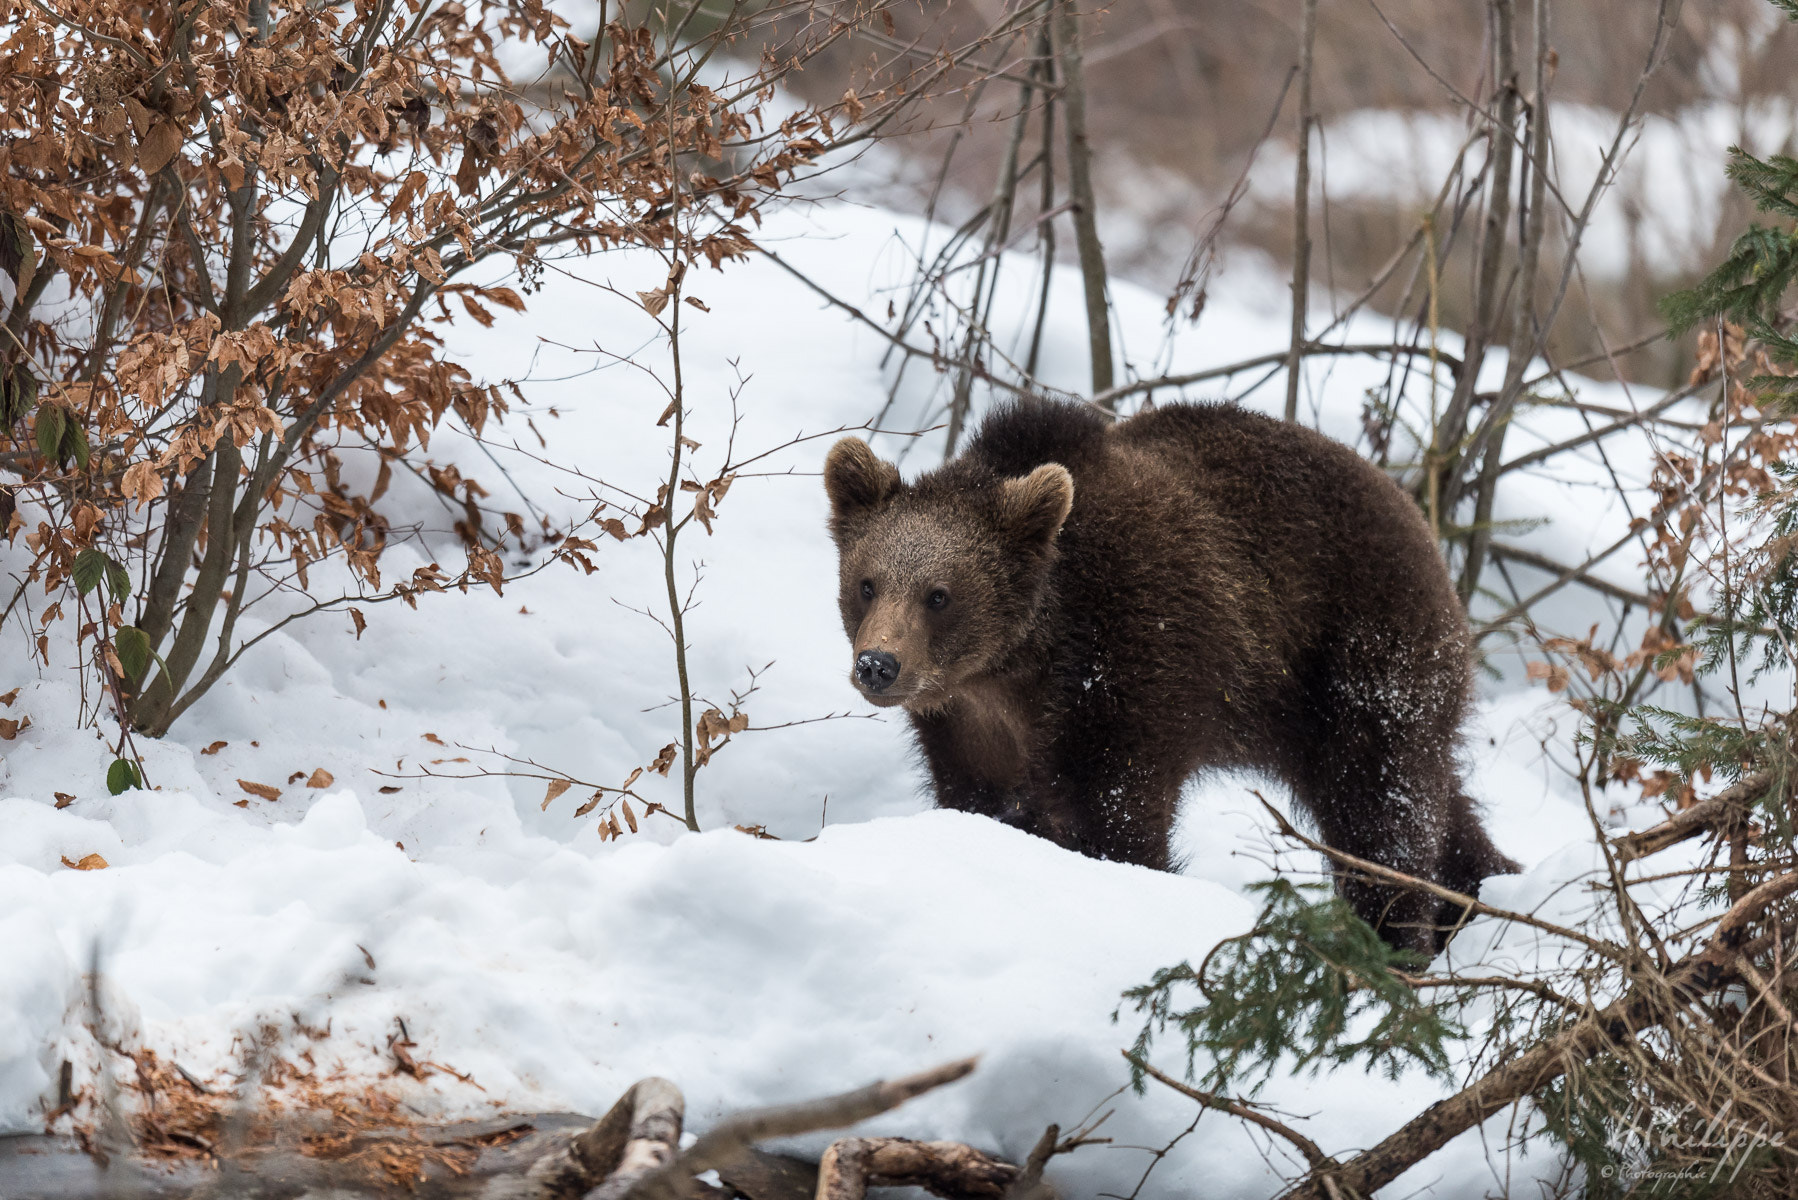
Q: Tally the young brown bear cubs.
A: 1